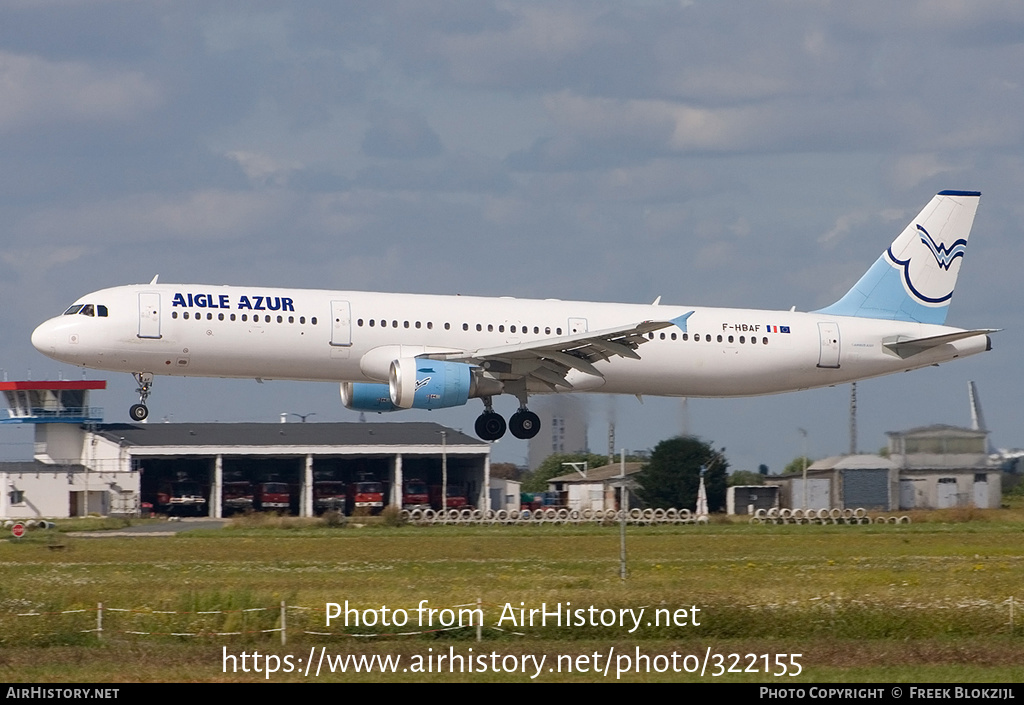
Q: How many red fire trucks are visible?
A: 7